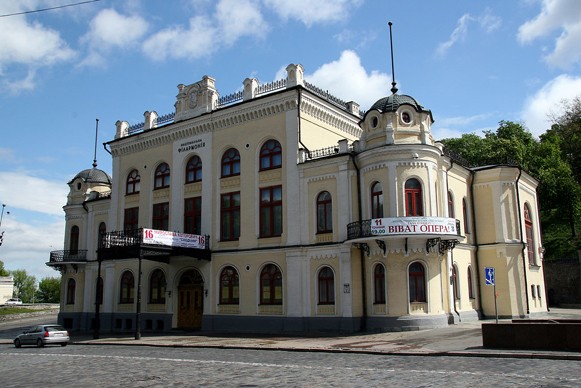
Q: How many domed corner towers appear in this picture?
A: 2